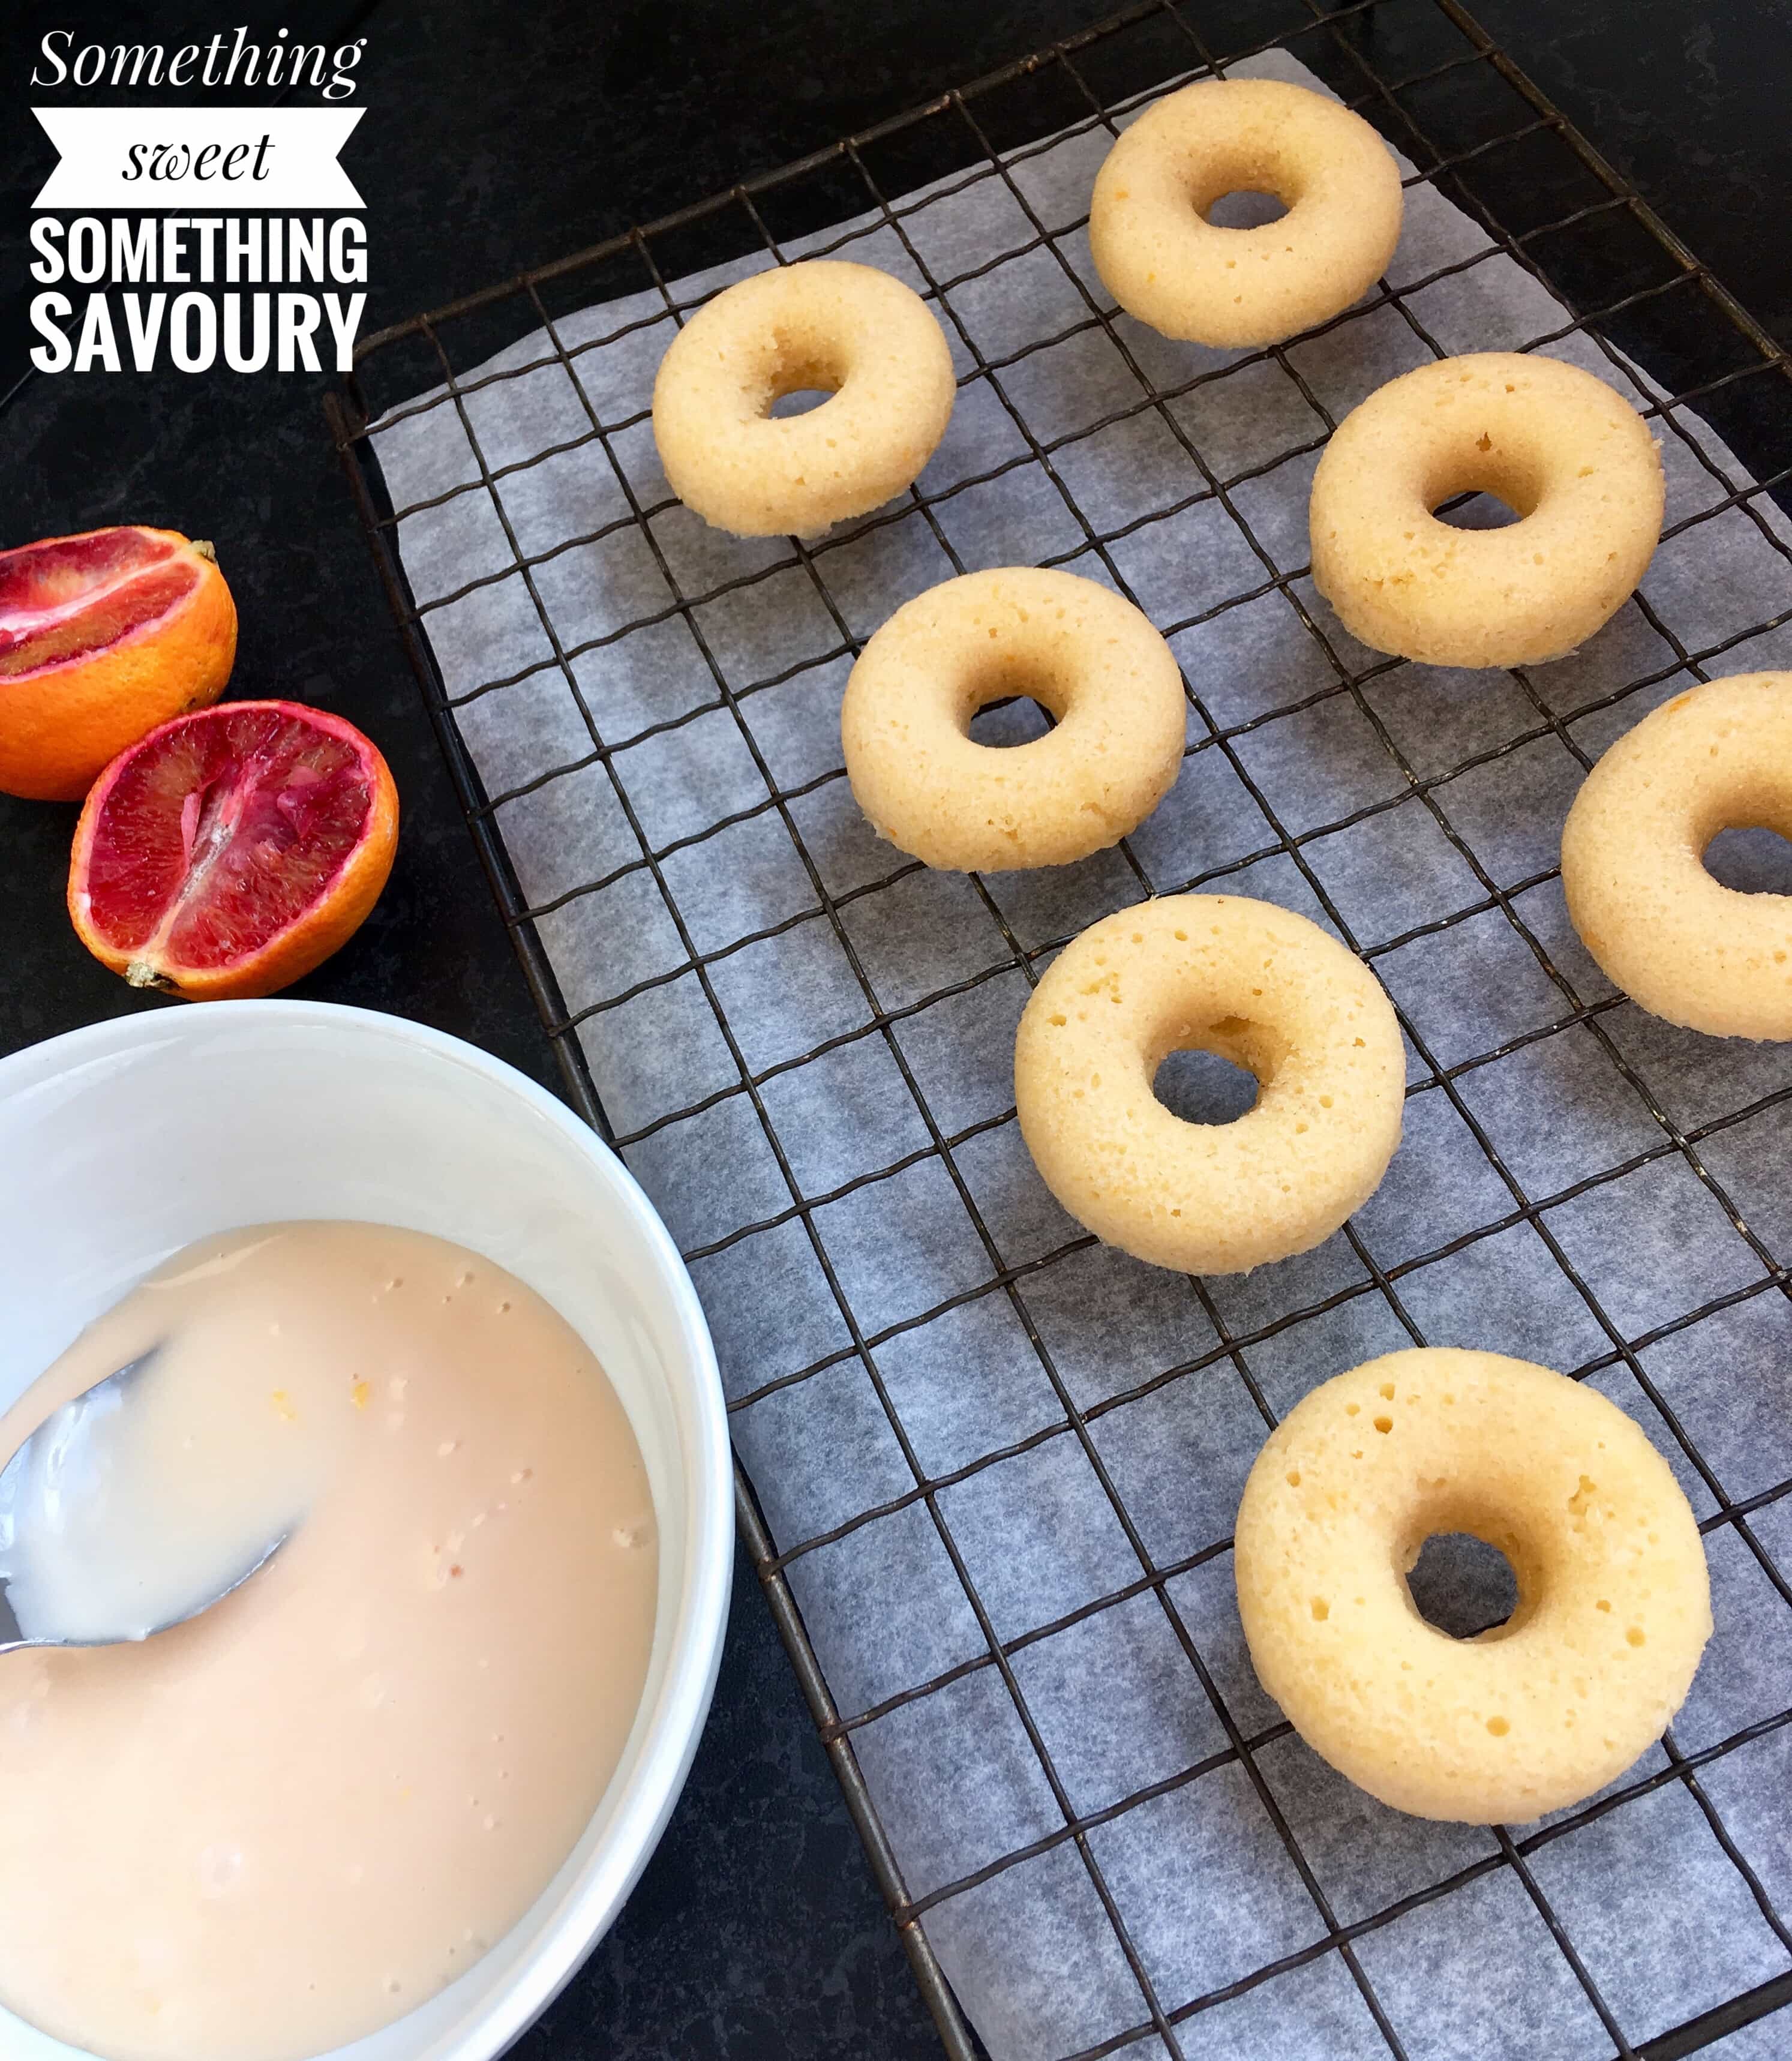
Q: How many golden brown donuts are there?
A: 7